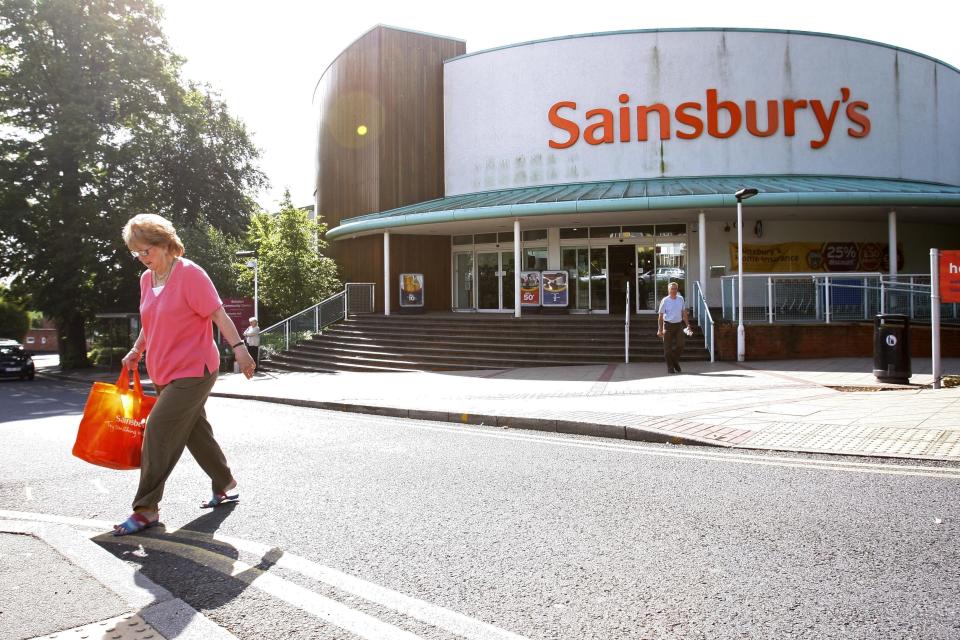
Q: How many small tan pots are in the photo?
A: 0